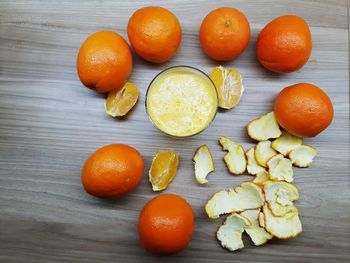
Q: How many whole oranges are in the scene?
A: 7